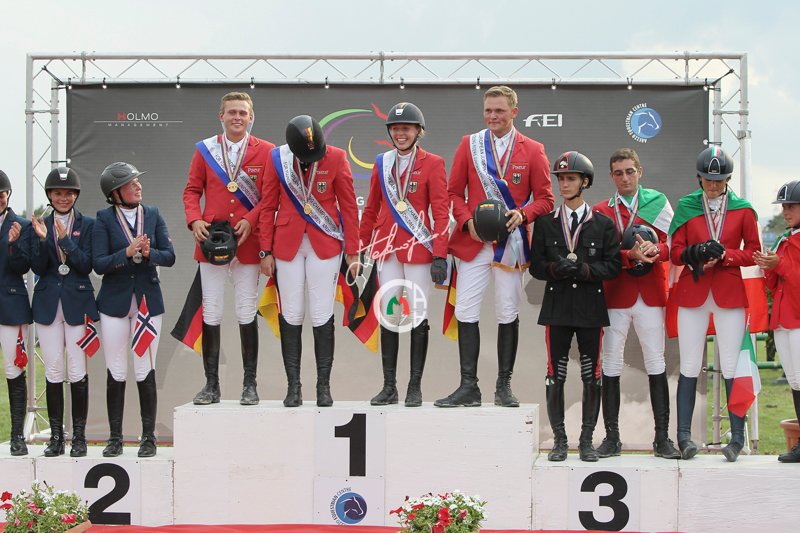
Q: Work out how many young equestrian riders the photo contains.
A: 11